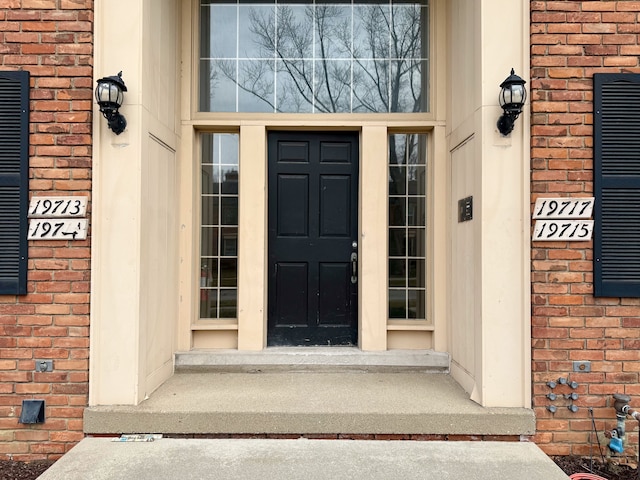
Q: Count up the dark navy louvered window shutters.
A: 2